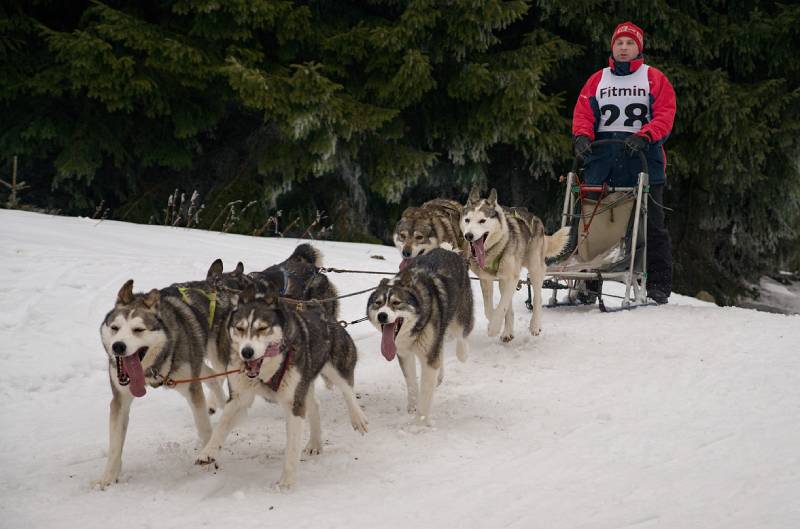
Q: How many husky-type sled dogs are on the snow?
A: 6